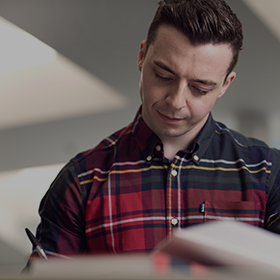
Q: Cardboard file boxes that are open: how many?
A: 0